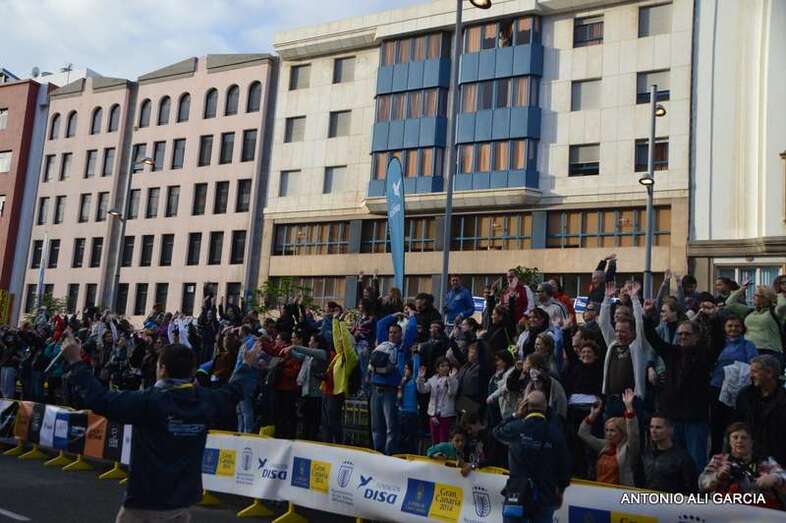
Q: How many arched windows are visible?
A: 10